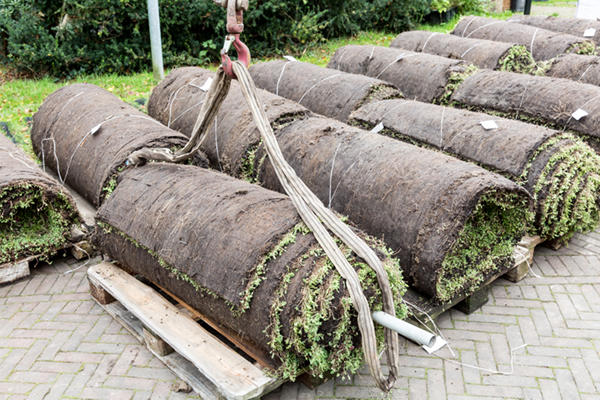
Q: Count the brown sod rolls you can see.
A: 13